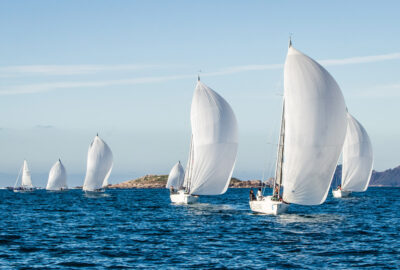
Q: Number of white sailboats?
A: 7